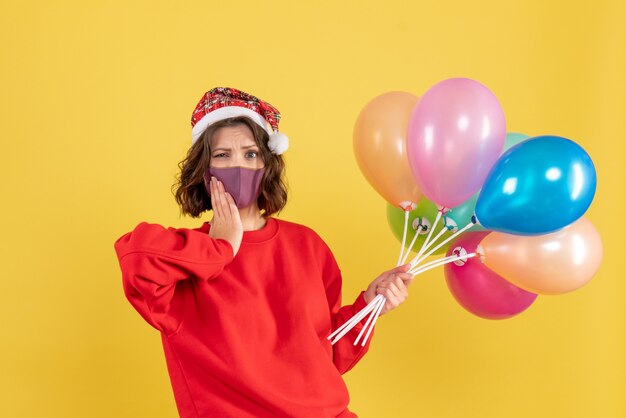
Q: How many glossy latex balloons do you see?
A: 7